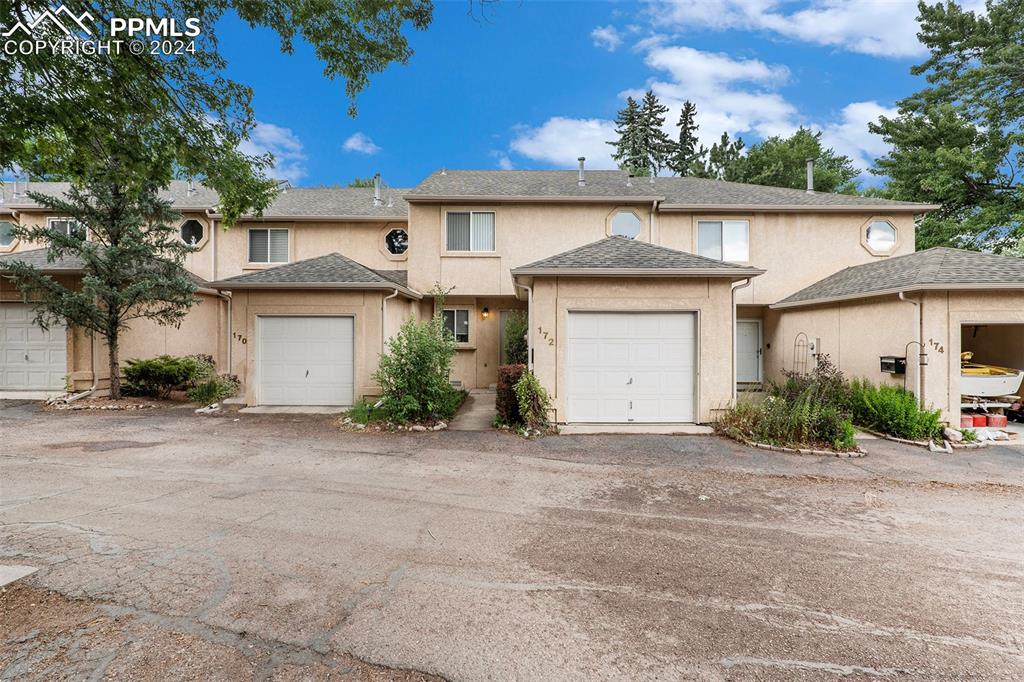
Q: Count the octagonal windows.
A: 5